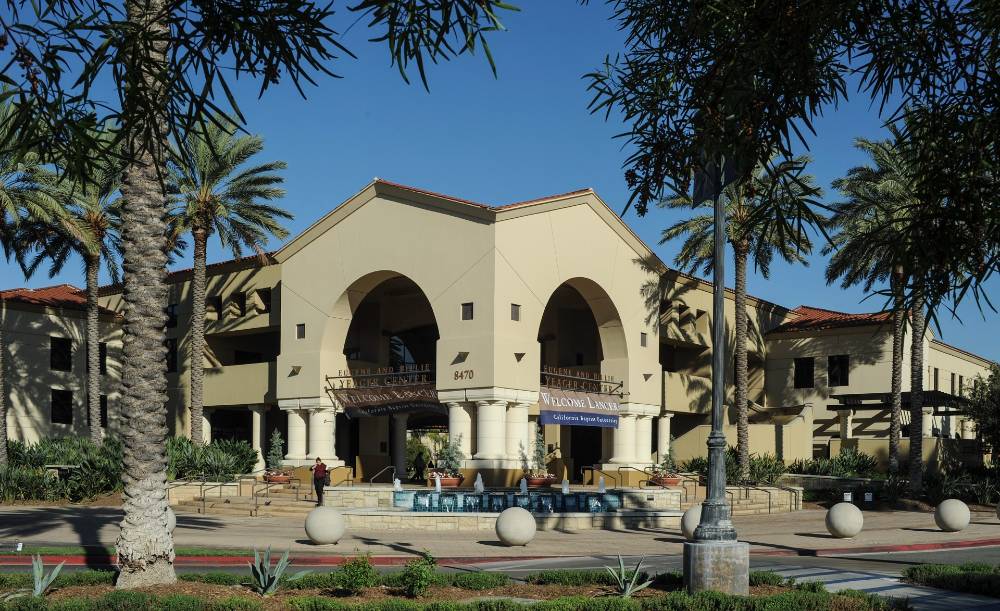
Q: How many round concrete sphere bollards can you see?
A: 6